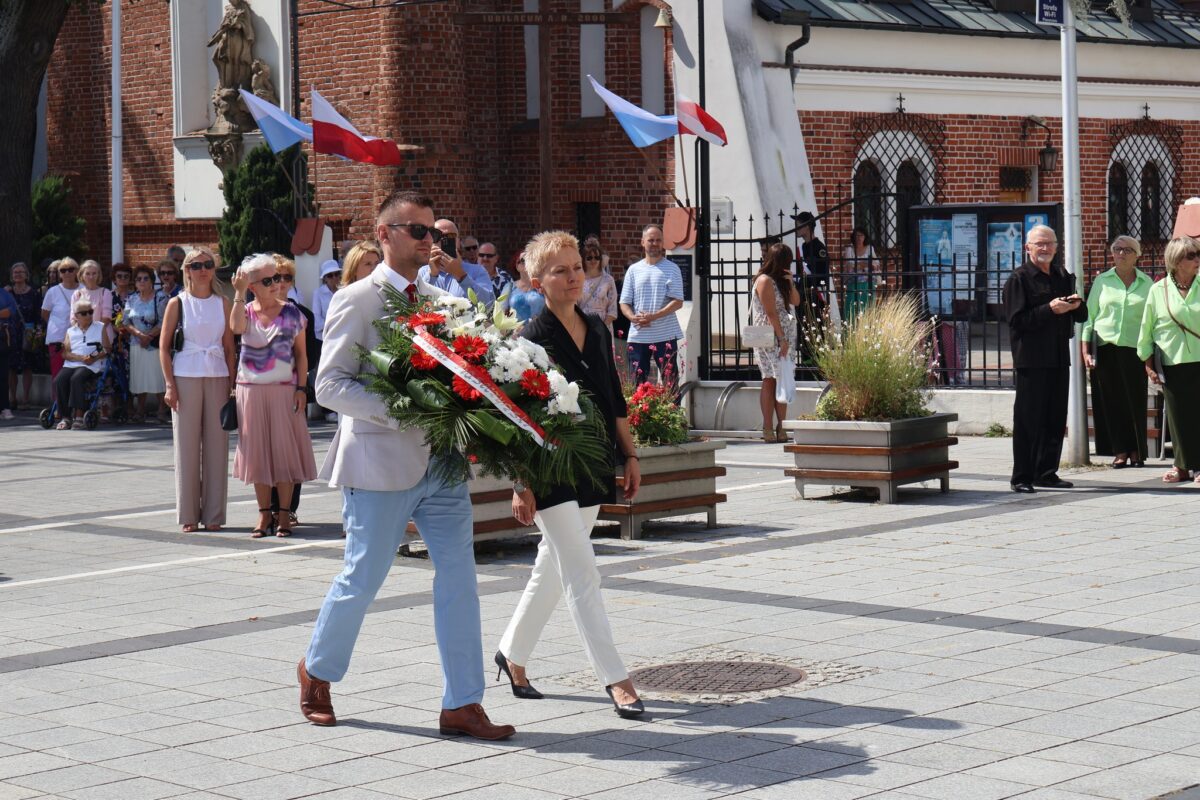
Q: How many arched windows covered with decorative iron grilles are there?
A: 2